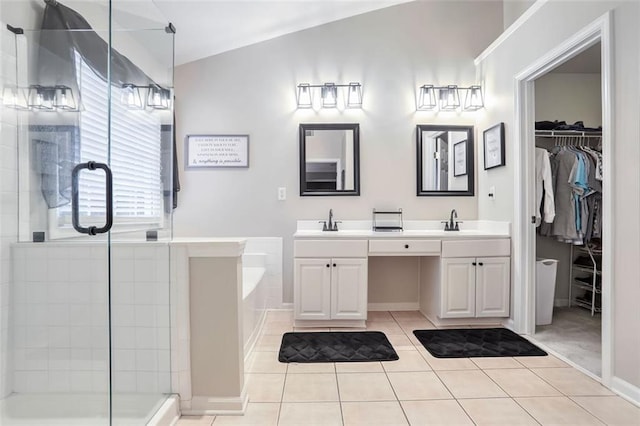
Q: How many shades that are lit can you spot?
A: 6